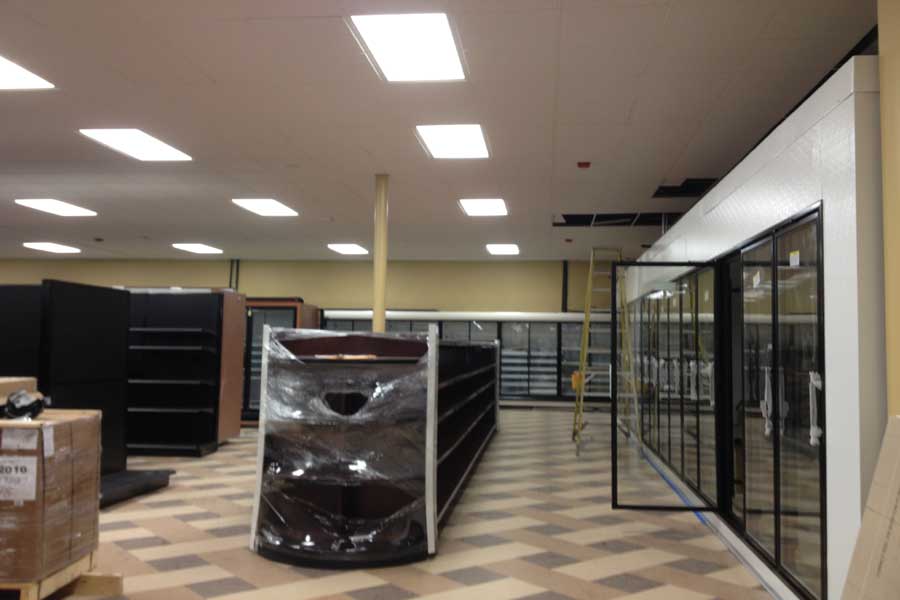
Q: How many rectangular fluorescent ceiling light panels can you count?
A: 11